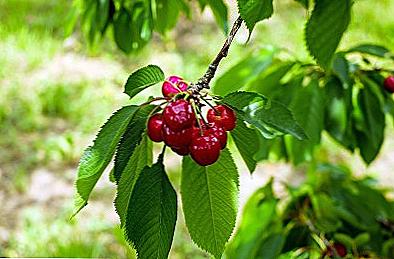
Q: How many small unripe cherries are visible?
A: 0